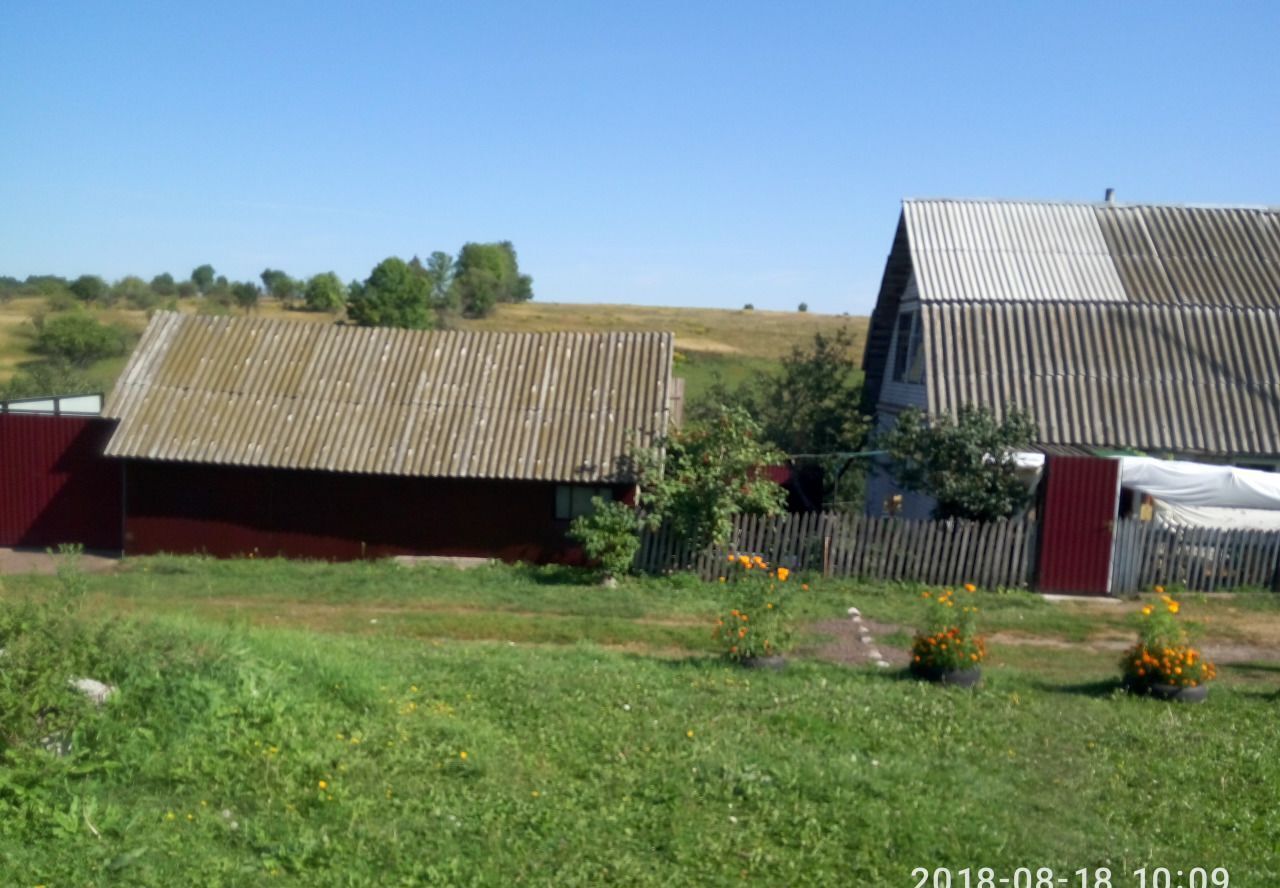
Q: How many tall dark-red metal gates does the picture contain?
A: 2